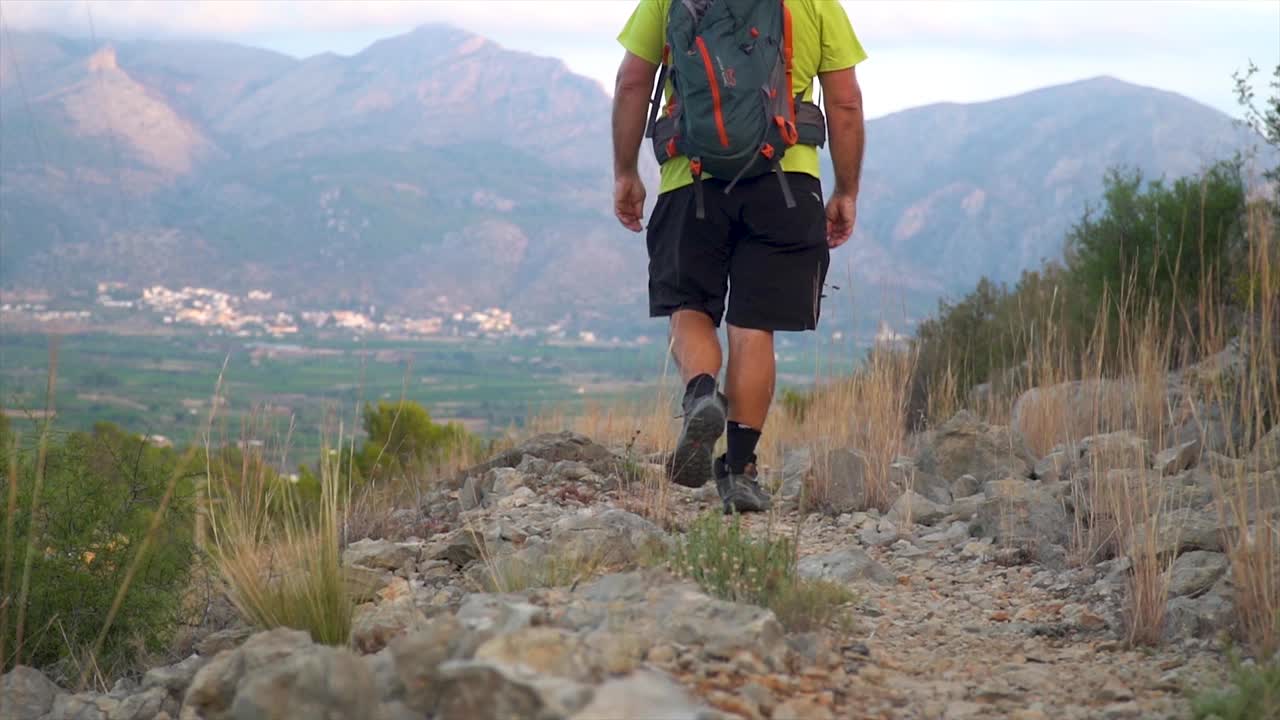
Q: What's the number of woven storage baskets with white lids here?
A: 0